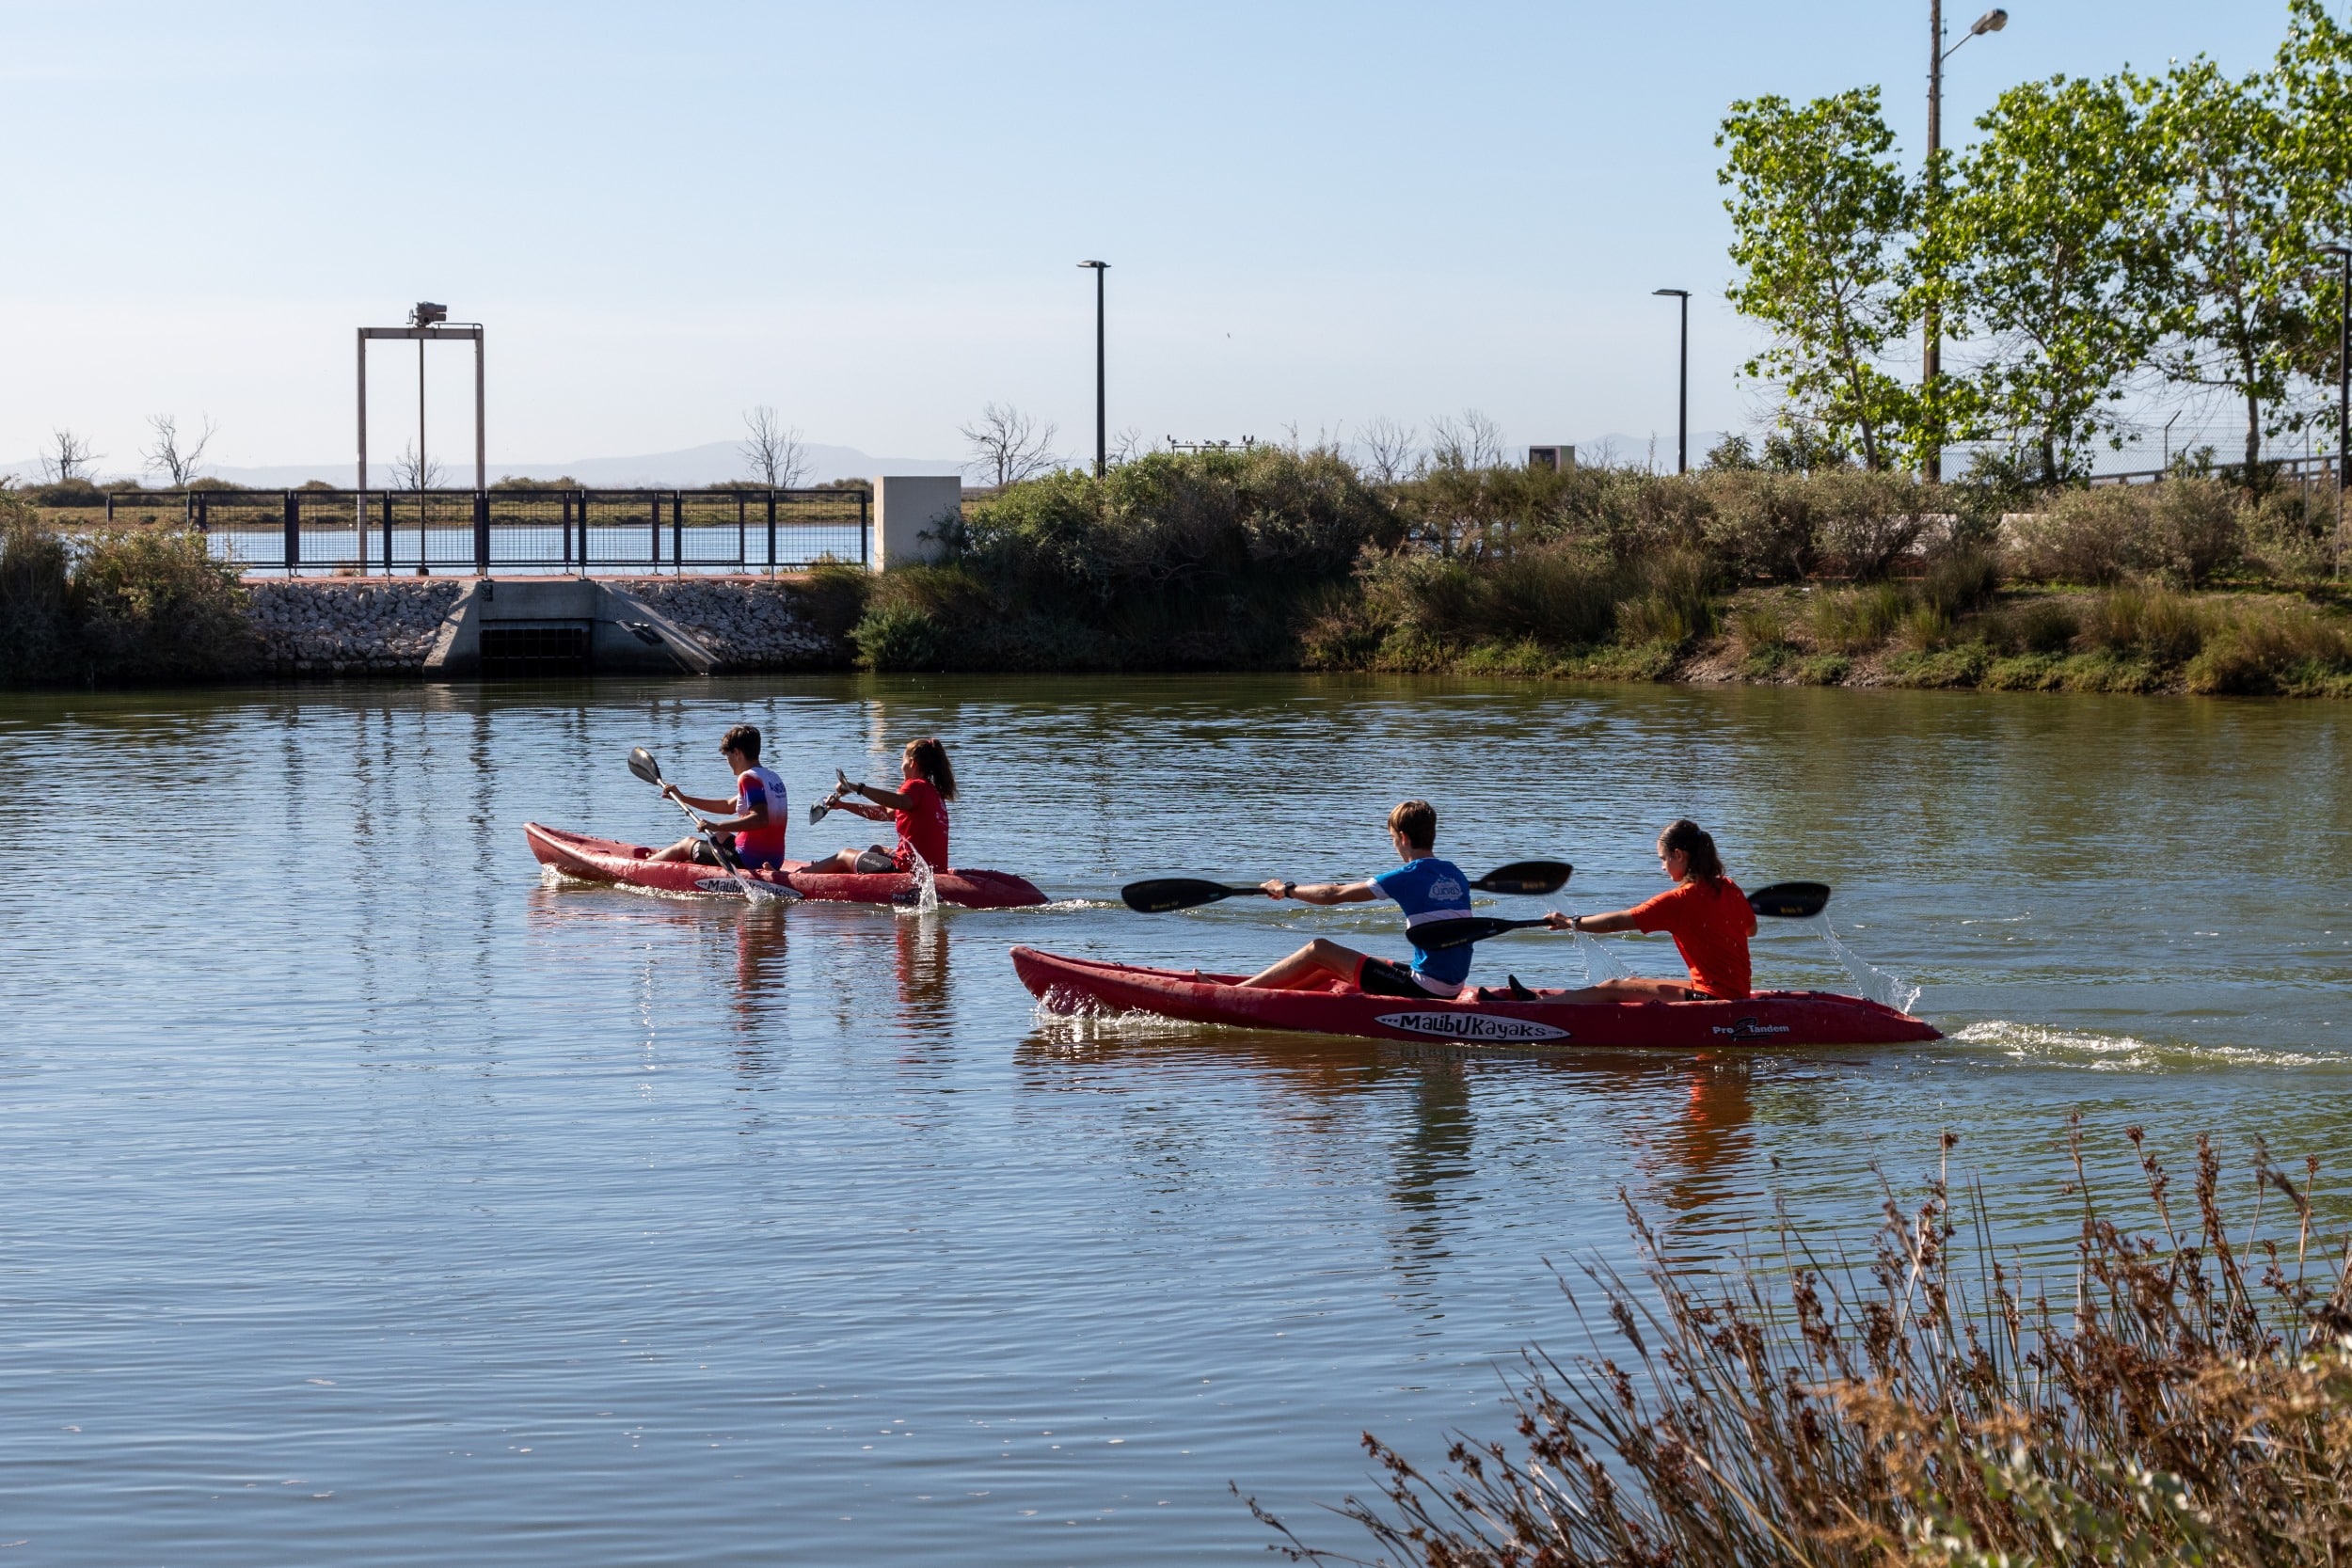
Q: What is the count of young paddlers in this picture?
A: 4